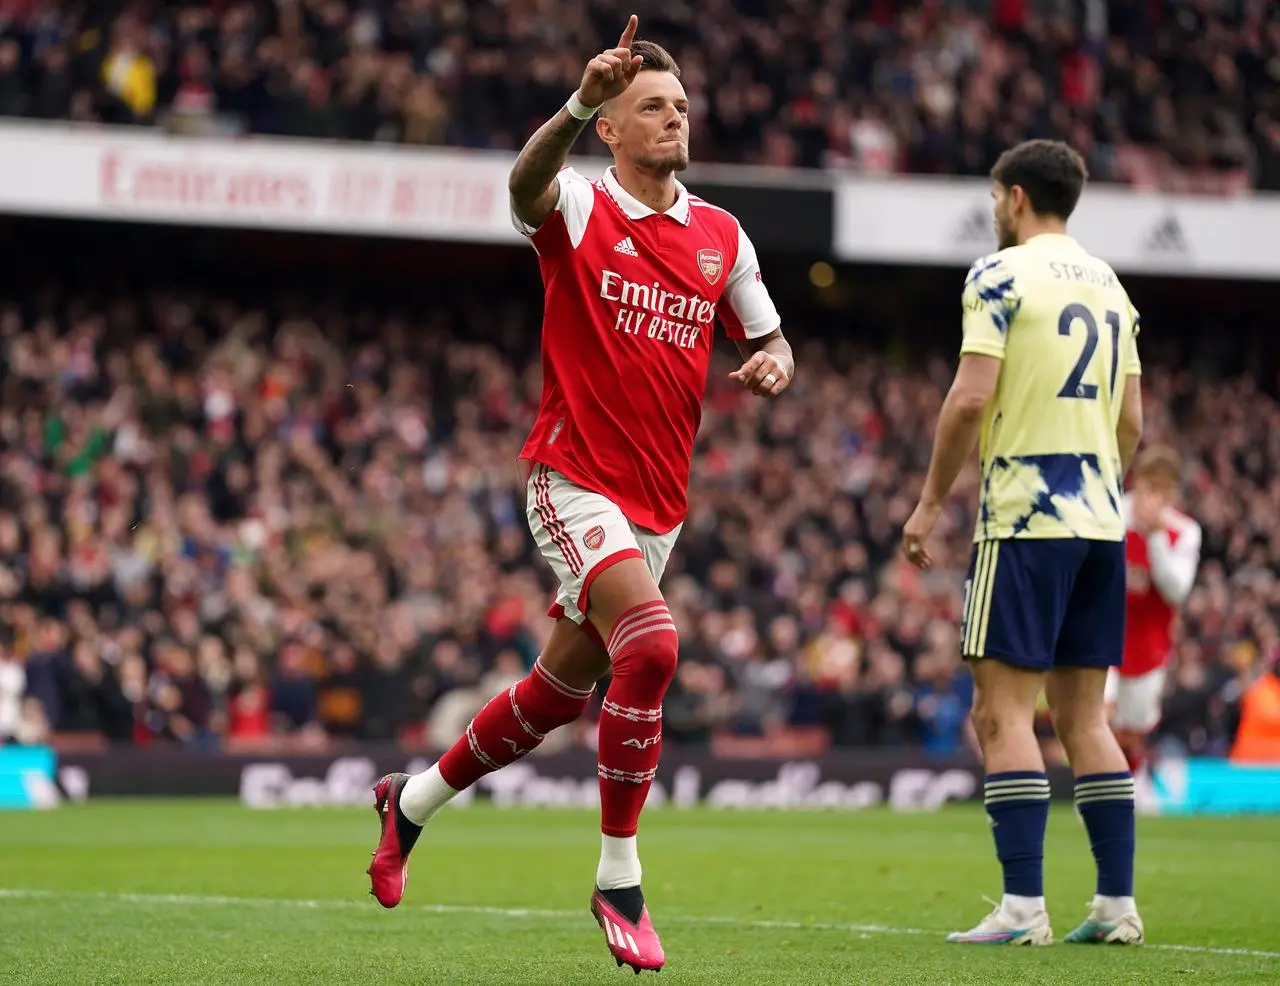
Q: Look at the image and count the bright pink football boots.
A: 2